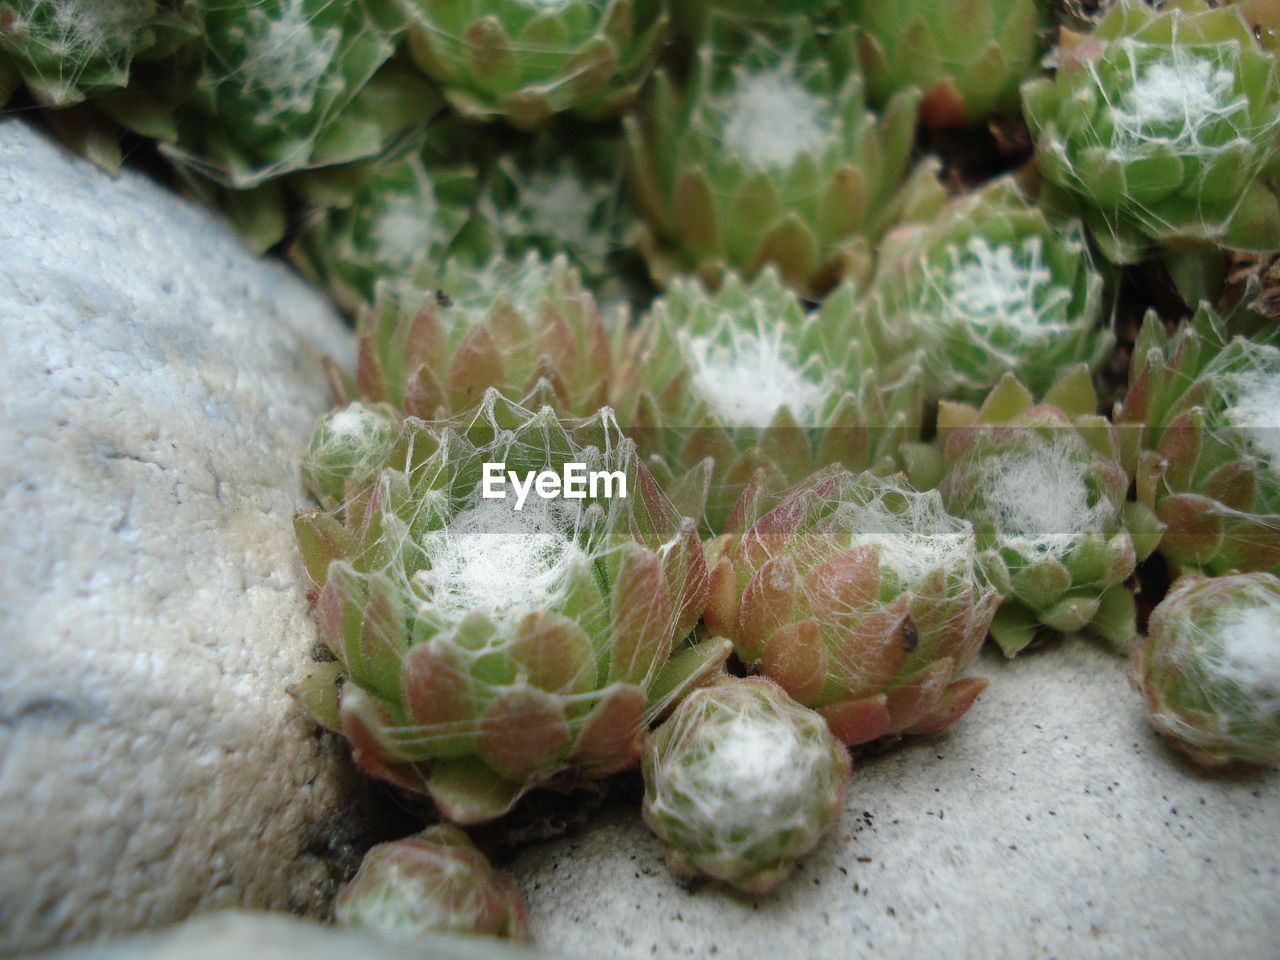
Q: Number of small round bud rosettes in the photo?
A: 4